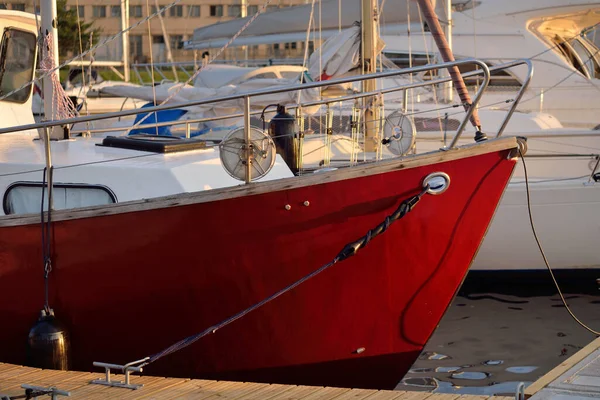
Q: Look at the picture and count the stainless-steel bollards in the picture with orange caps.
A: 0